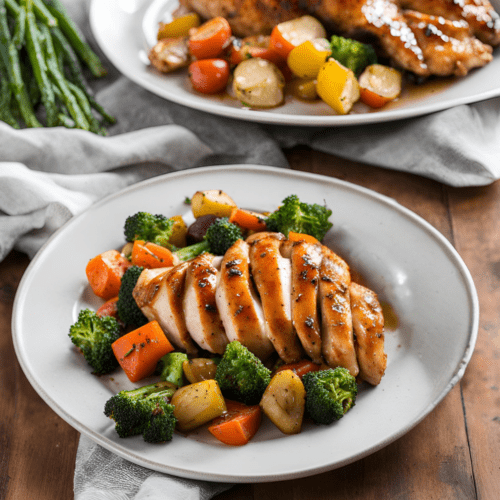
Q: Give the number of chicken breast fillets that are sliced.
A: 1